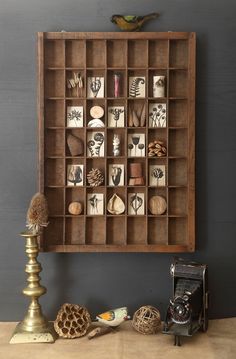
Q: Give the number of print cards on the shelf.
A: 12